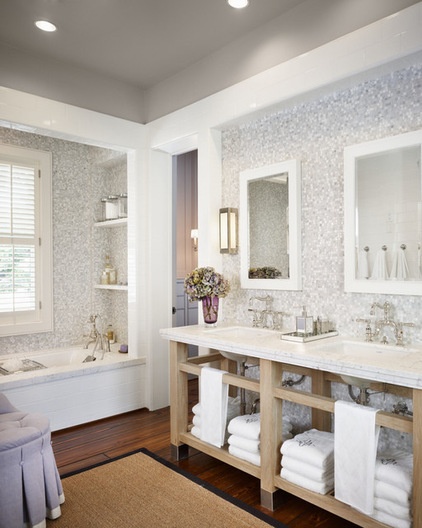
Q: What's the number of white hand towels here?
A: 2